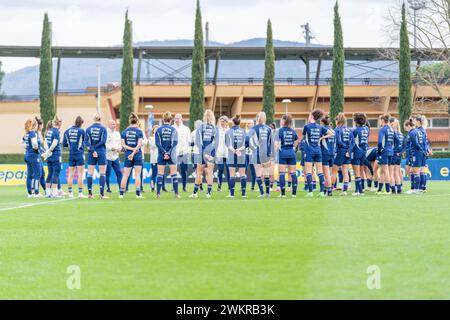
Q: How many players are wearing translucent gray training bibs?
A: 0